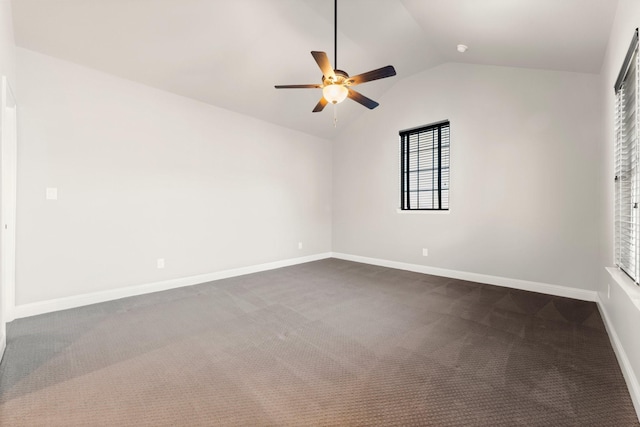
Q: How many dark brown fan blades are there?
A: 5